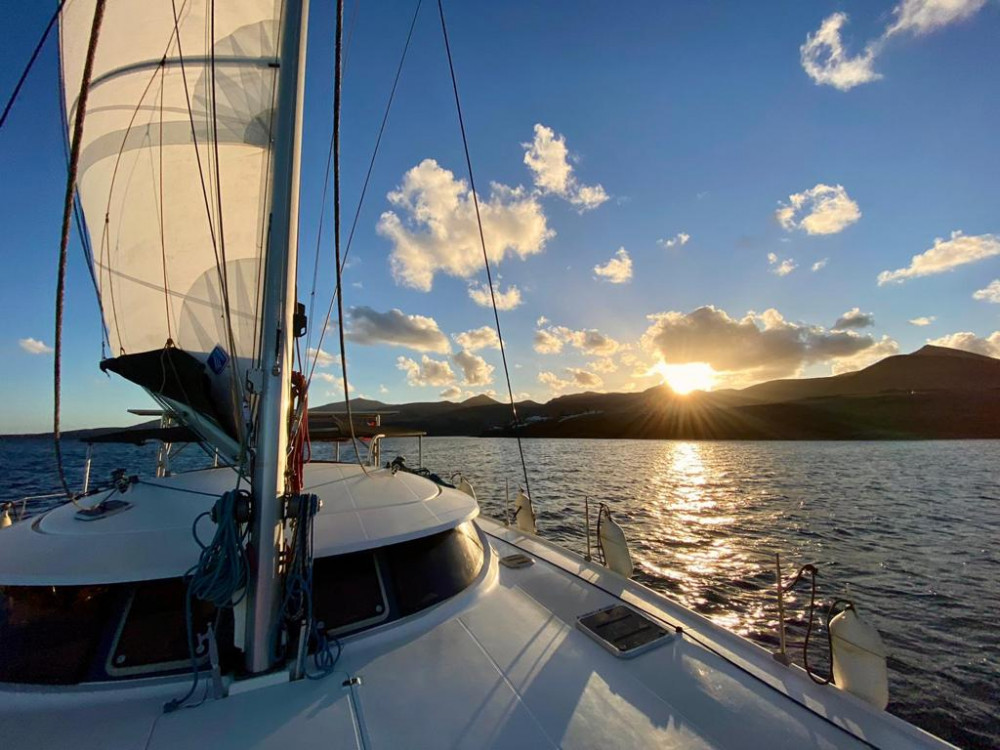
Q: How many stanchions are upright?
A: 3